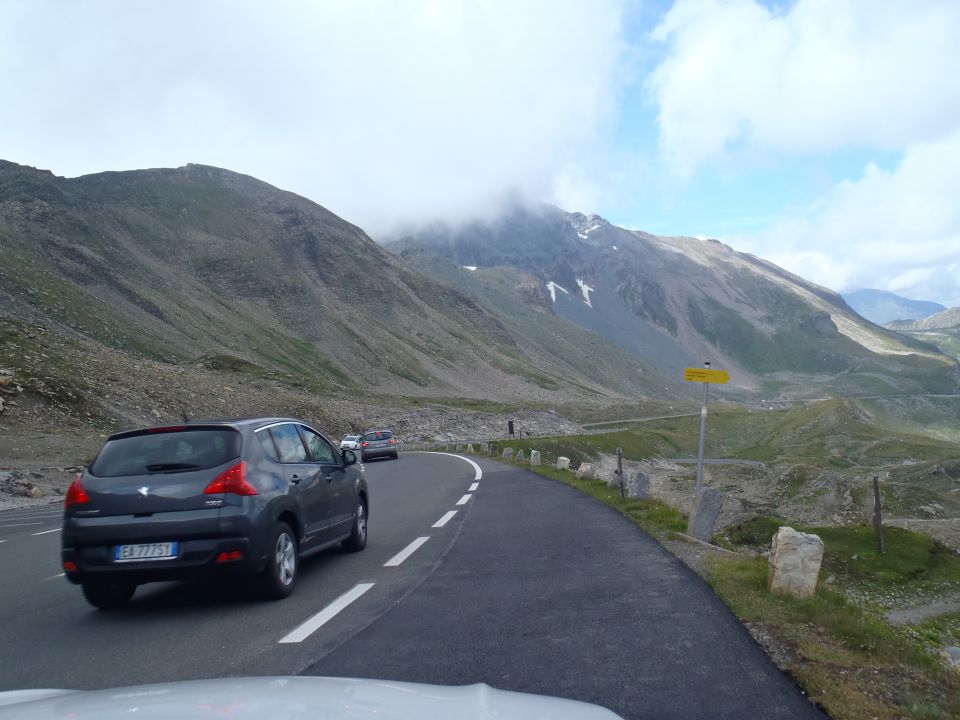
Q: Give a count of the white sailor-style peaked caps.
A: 0